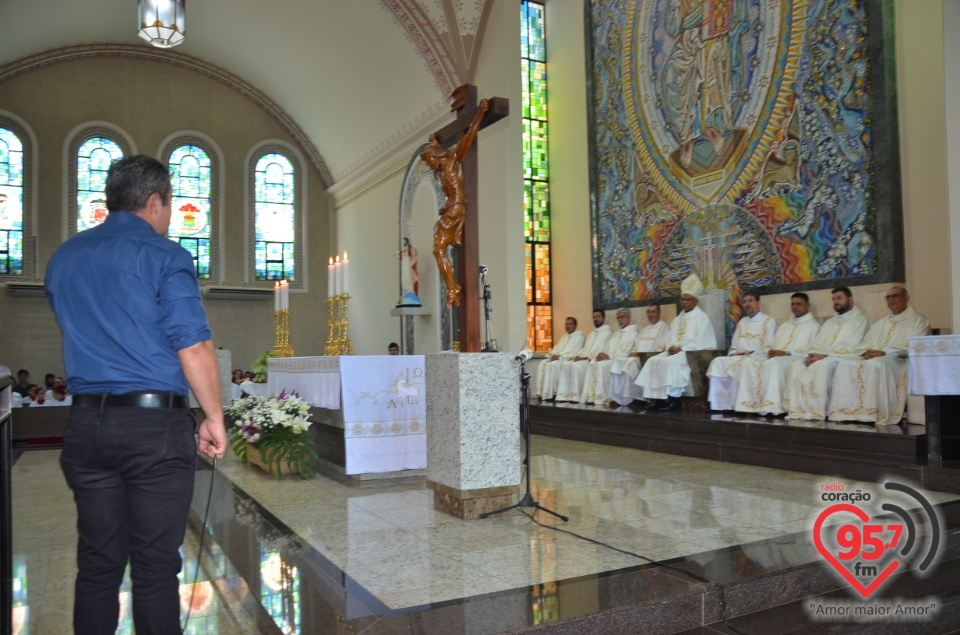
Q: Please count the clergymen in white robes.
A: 9